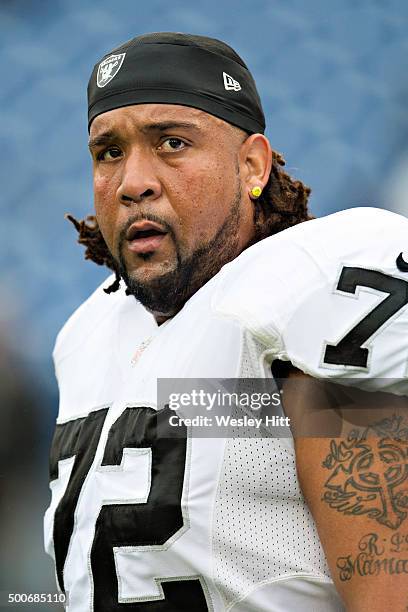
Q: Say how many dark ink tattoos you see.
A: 2